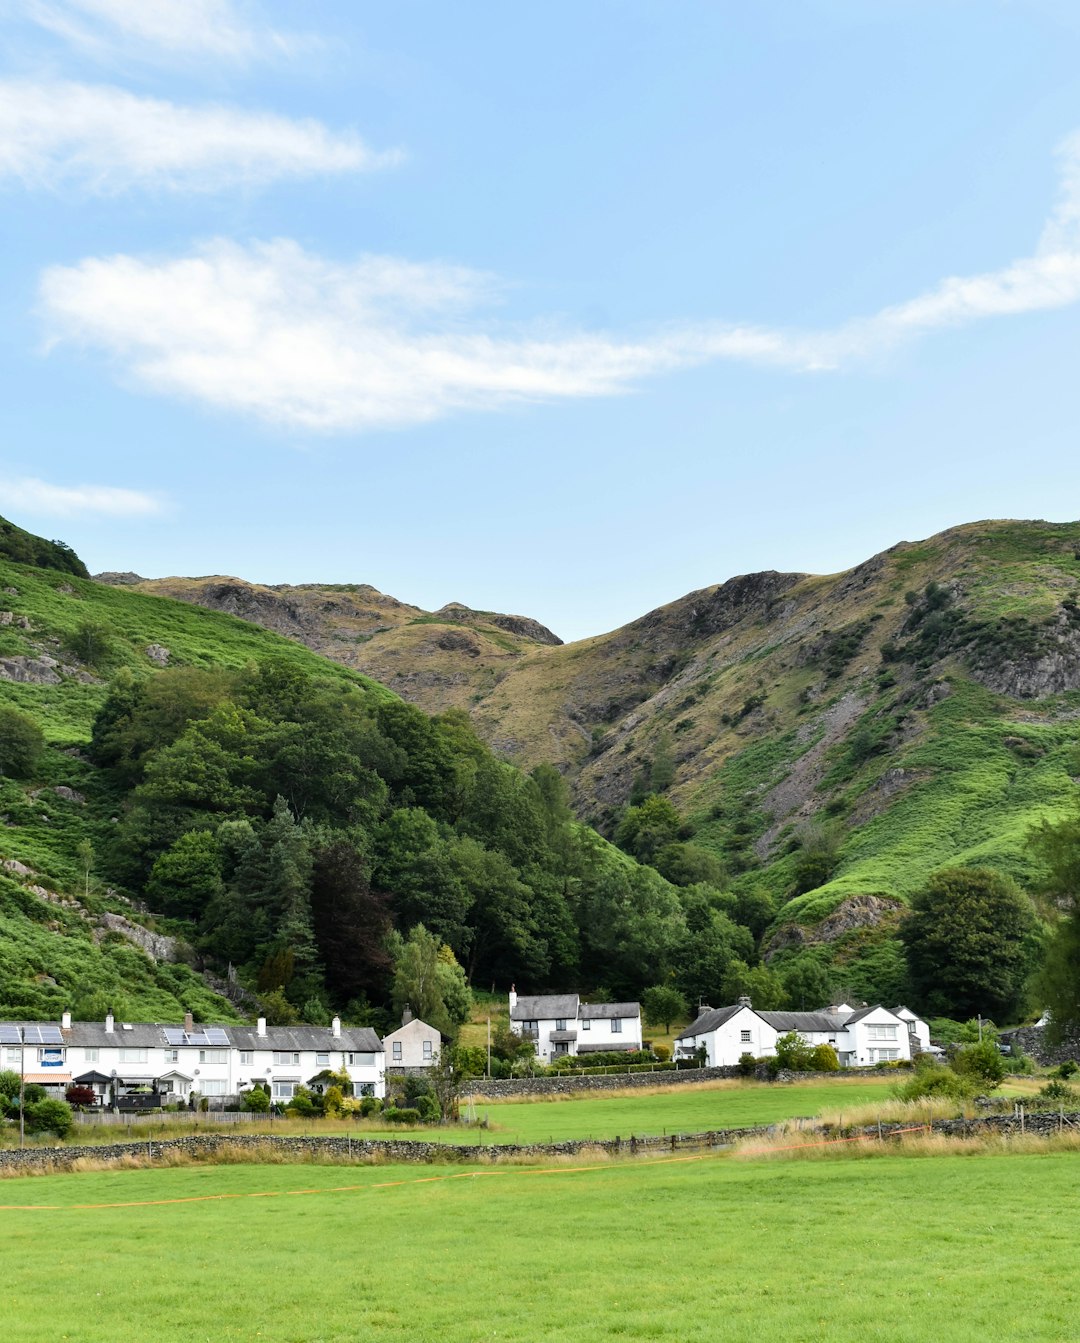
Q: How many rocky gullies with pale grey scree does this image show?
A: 1